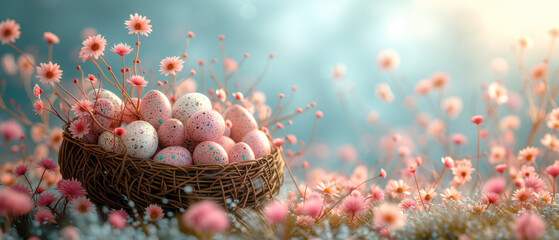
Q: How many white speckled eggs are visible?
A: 4